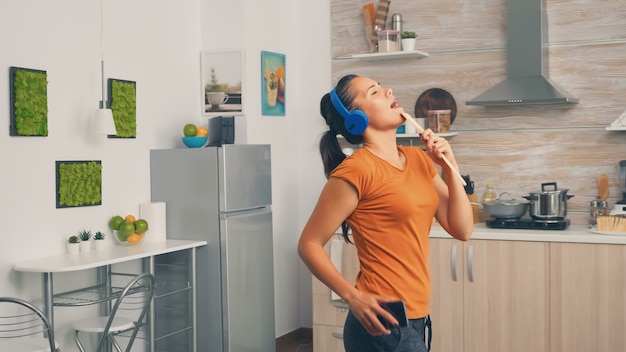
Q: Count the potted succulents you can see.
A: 4